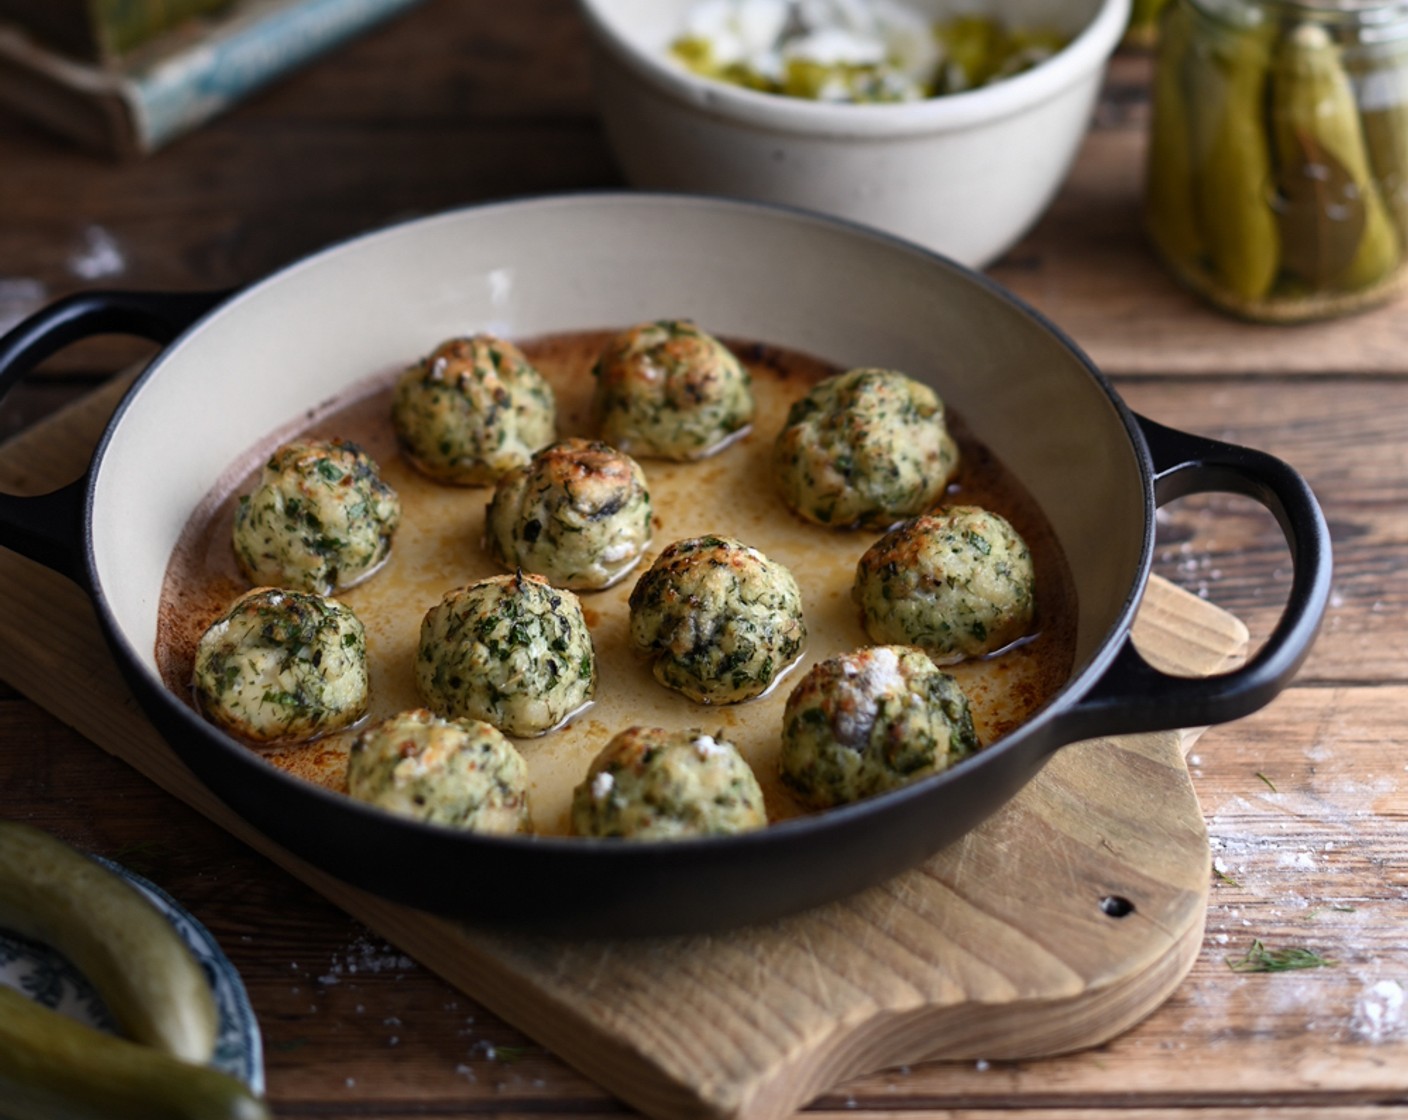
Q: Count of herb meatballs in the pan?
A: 12